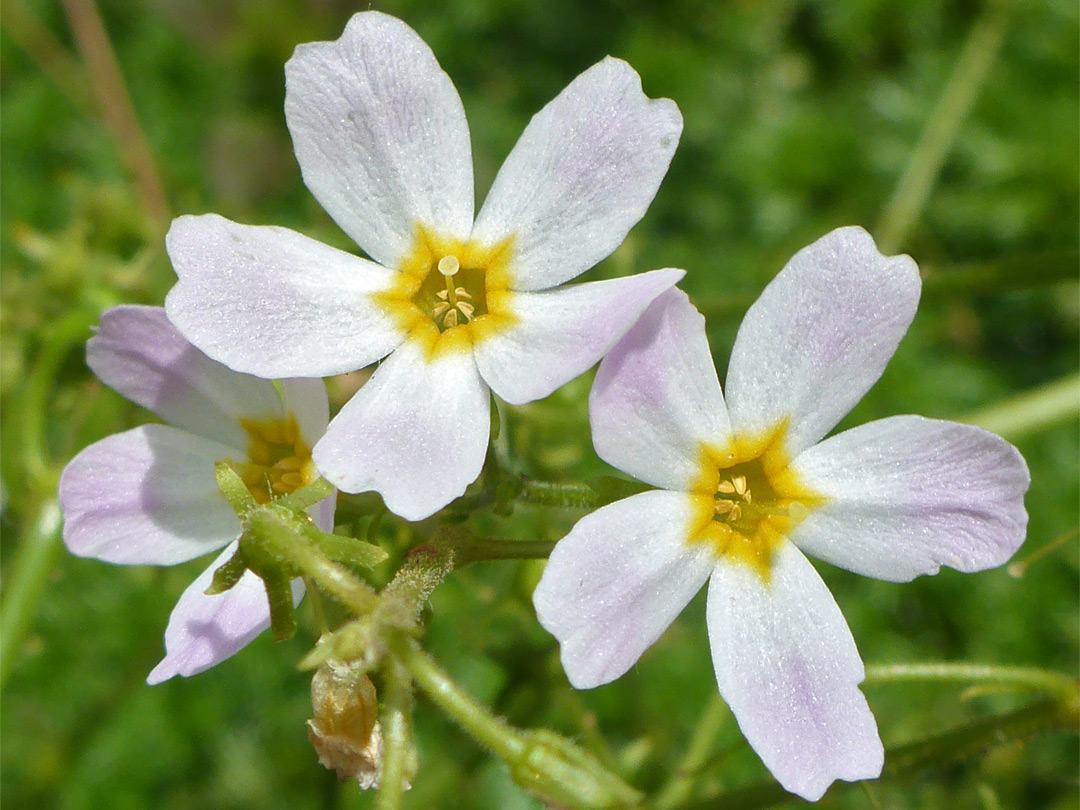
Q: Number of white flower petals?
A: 15